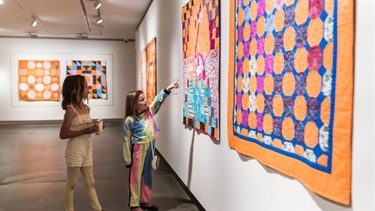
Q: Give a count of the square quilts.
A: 2